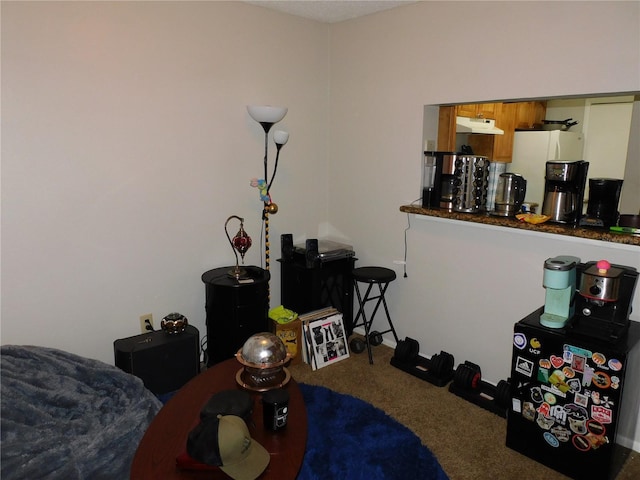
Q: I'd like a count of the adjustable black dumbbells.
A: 2